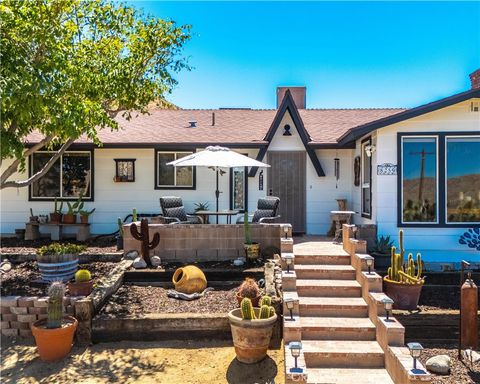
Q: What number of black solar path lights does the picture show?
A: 8